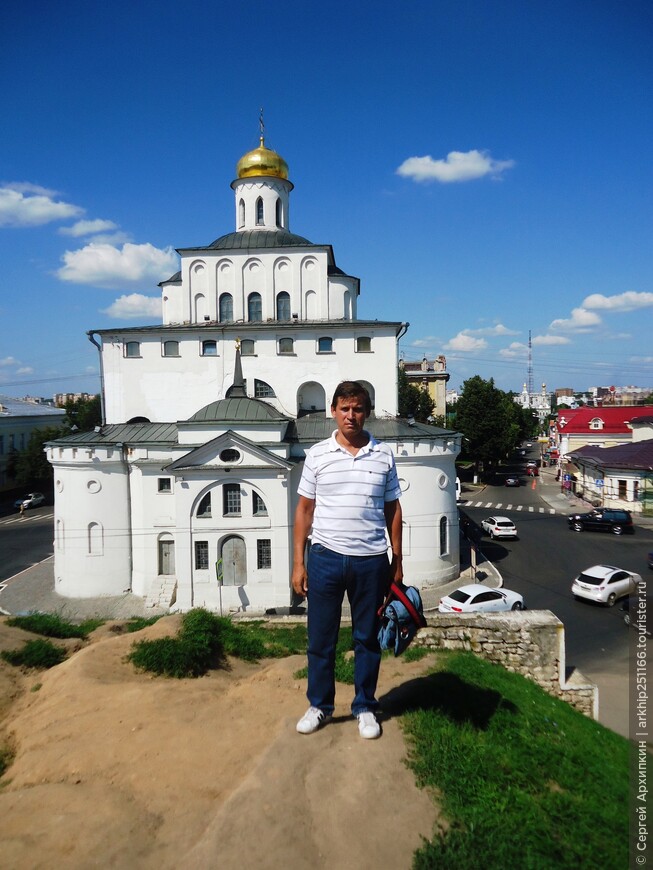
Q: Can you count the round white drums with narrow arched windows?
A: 1